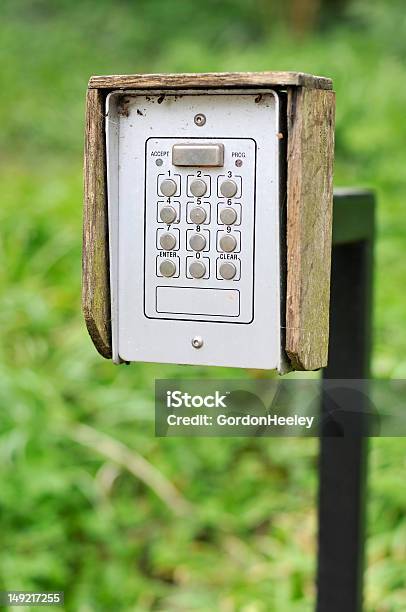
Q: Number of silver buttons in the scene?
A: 12